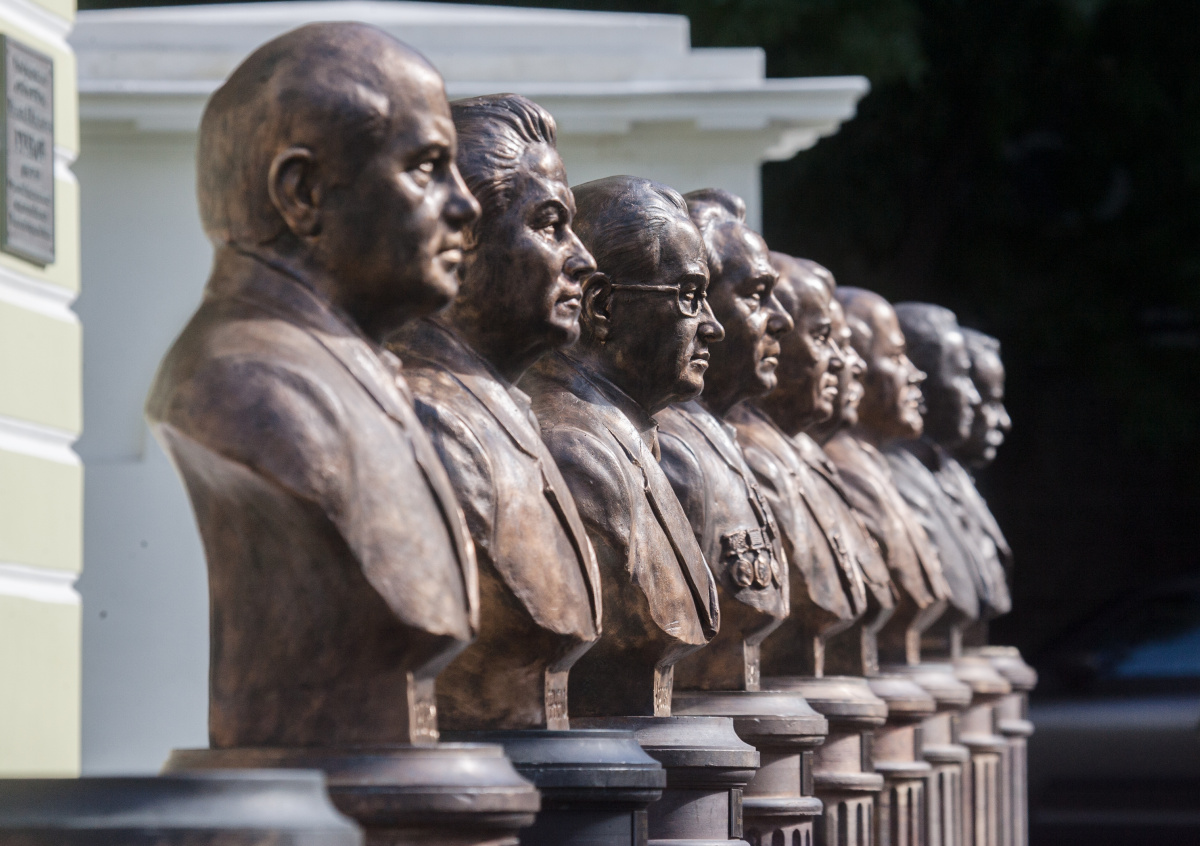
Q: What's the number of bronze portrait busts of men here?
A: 9